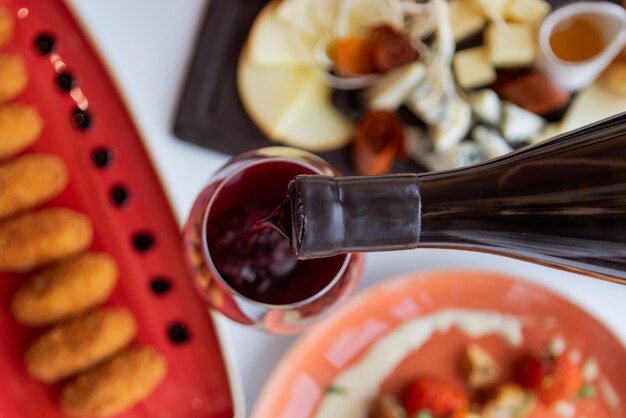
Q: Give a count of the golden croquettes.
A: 8